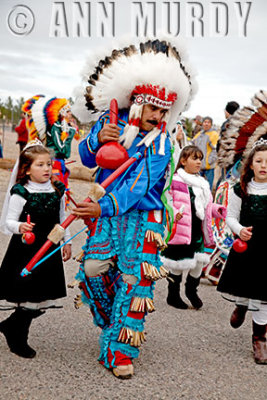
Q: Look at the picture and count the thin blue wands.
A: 1